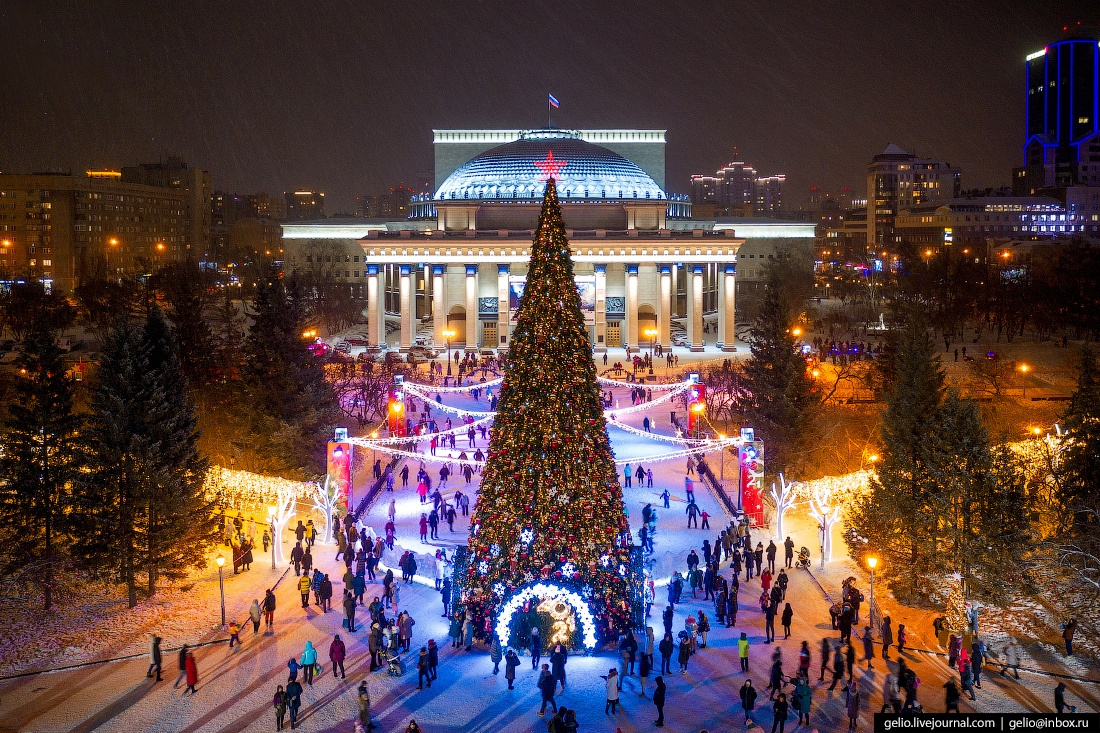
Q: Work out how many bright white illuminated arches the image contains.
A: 1